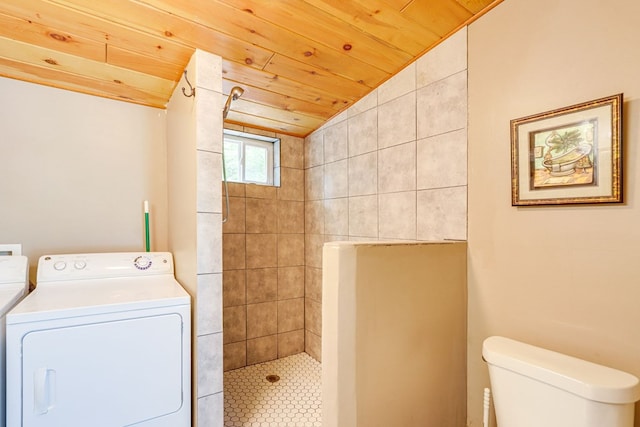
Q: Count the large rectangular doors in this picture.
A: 1